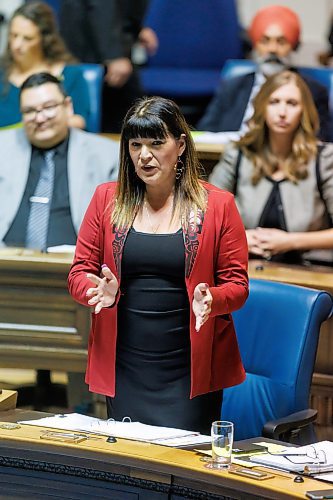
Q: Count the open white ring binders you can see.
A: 1